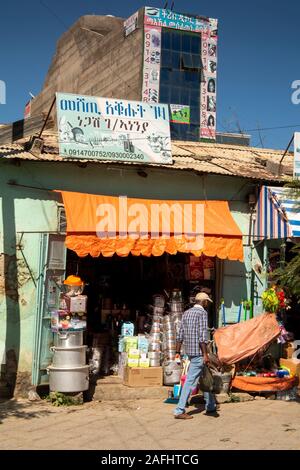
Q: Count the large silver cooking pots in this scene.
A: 3